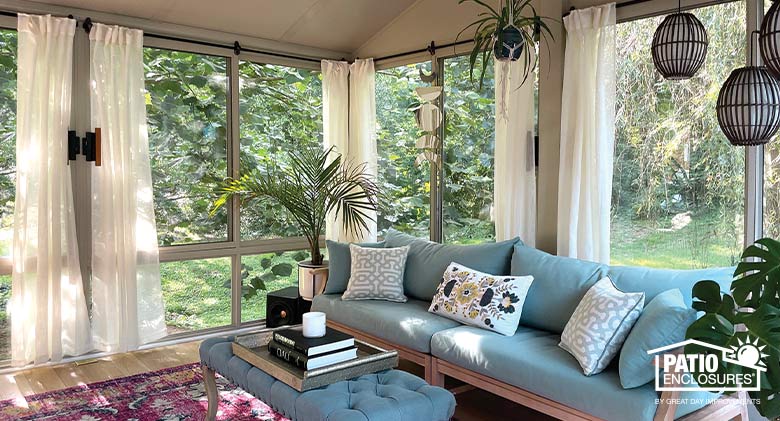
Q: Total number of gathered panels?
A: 6